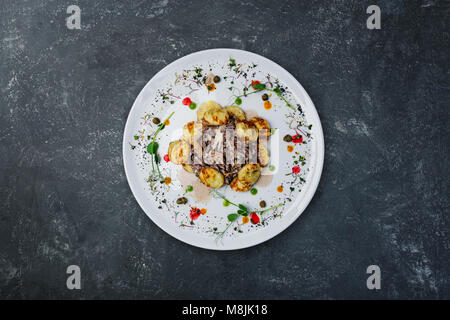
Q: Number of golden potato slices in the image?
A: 12